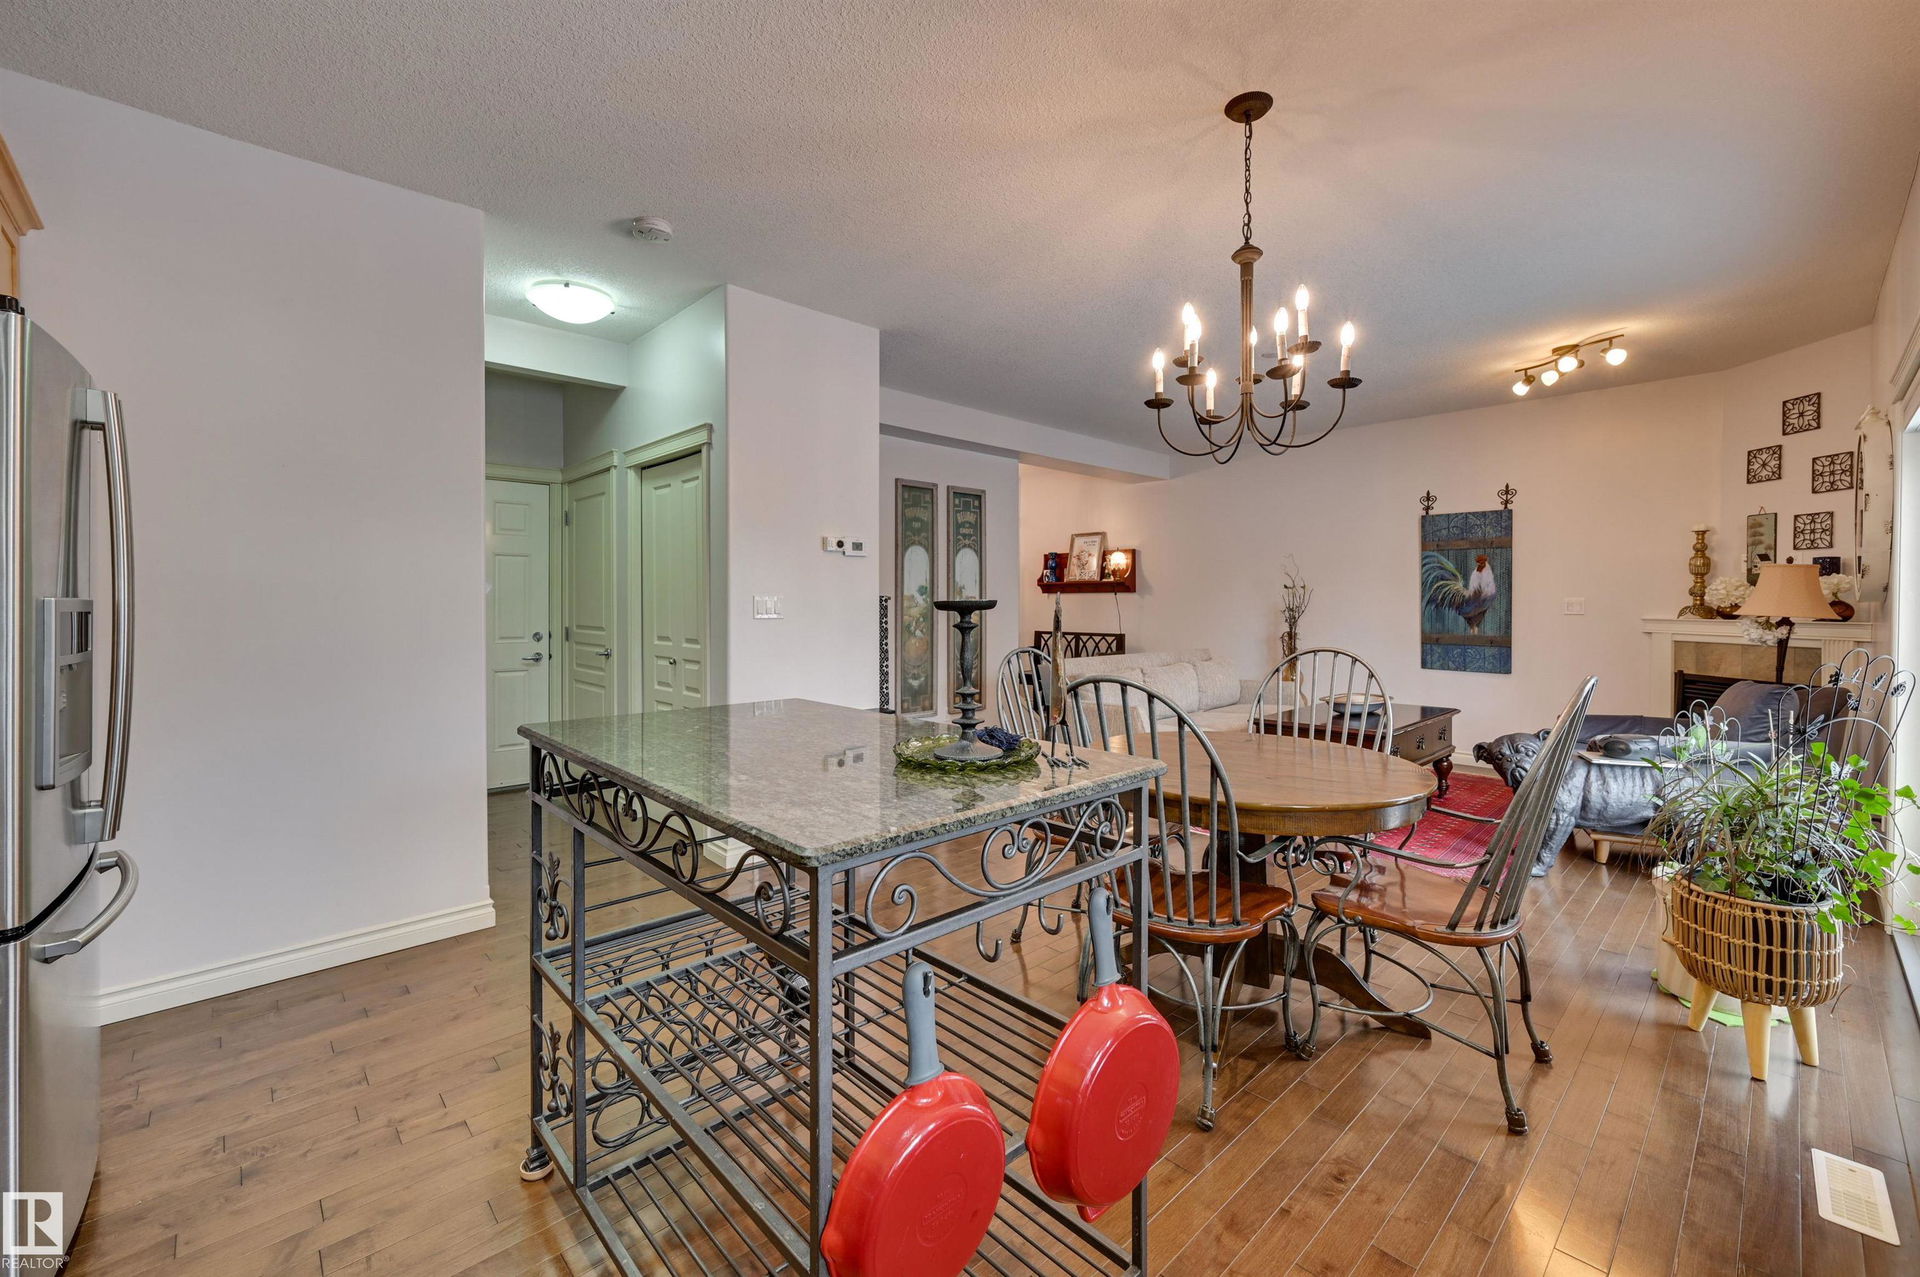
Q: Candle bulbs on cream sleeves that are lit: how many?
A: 9